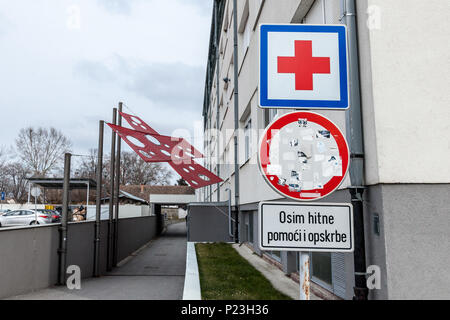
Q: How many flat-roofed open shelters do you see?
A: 1